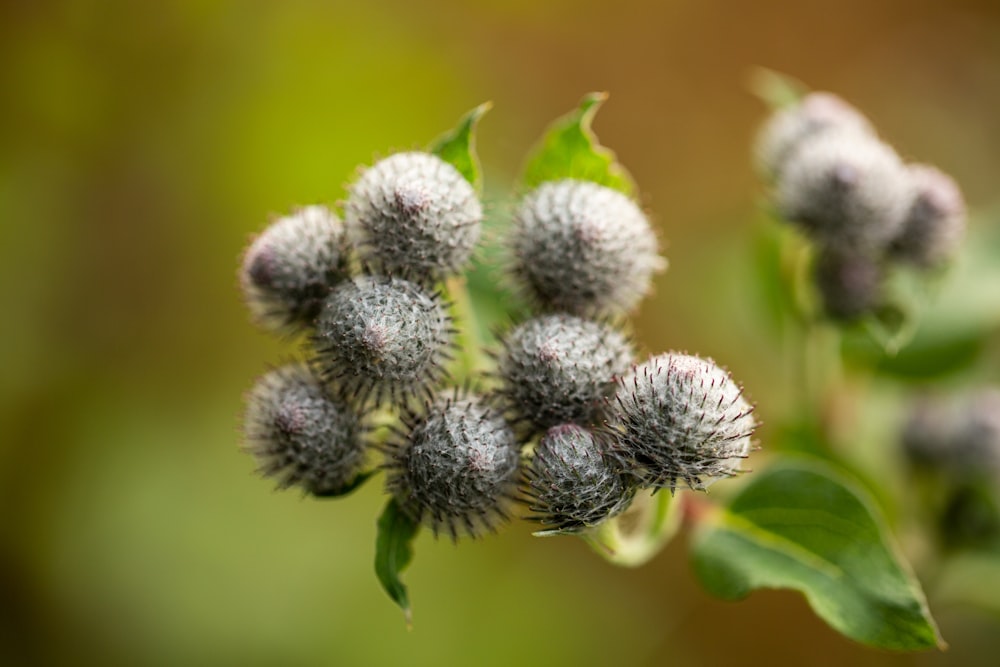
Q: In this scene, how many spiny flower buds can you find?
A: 13